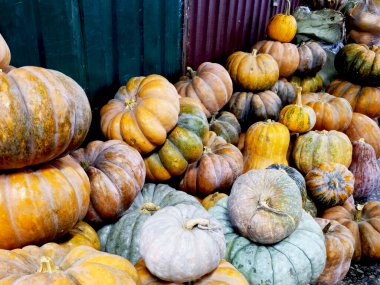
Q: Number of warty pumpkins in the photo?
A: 0